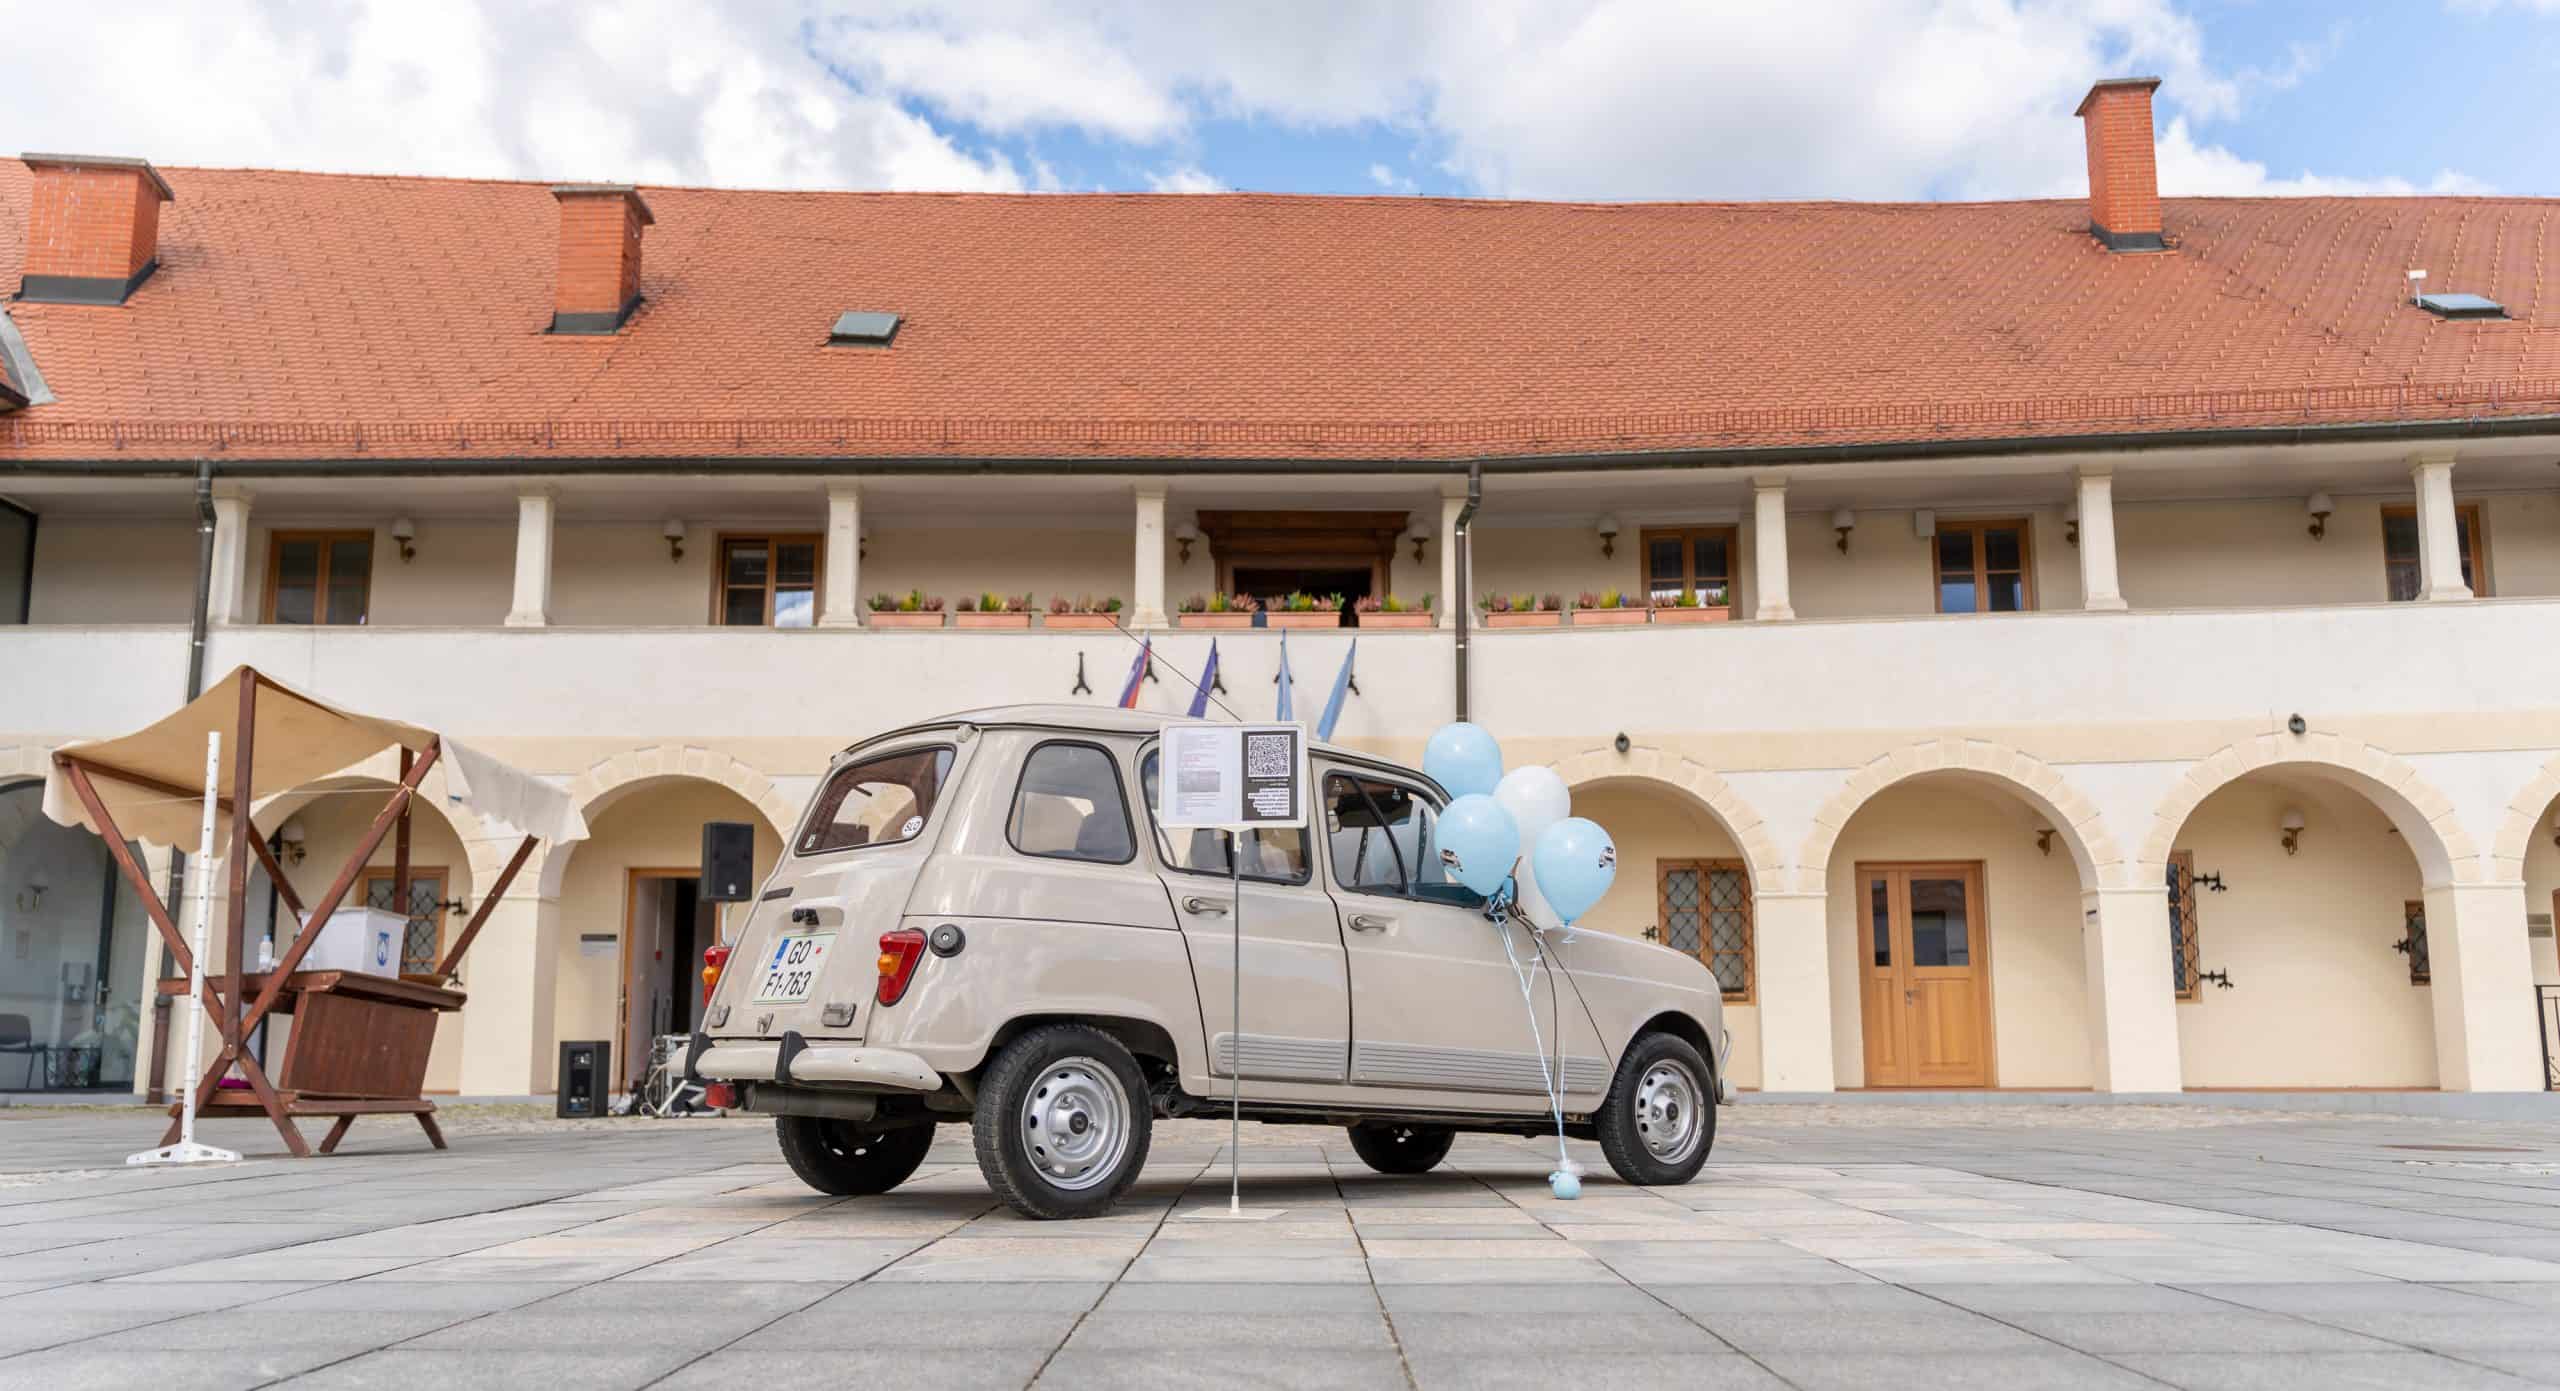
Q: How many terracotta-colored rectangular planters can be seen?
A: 9